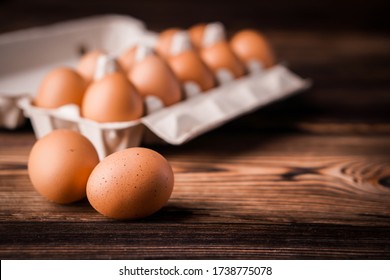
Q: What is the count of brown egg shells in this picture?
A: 12